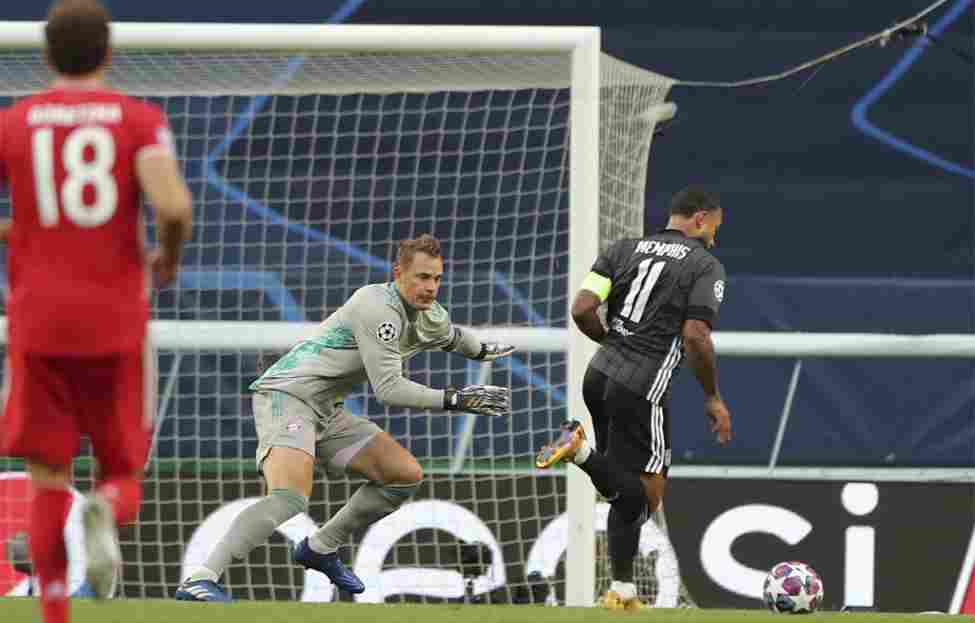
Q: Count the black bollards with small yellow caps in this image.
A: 0